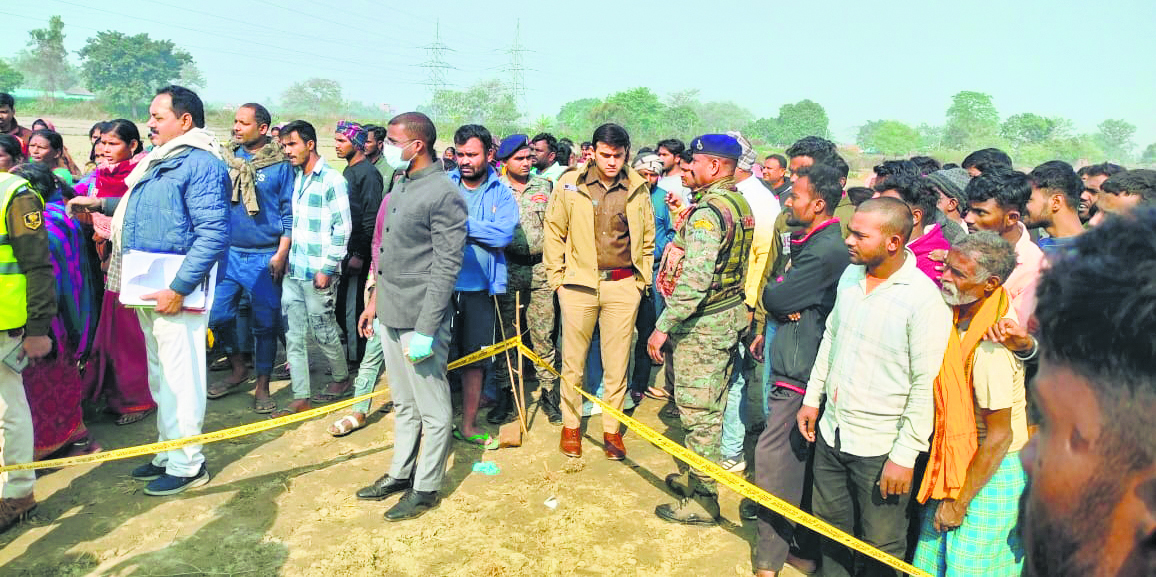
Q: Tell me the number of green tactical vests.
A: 1